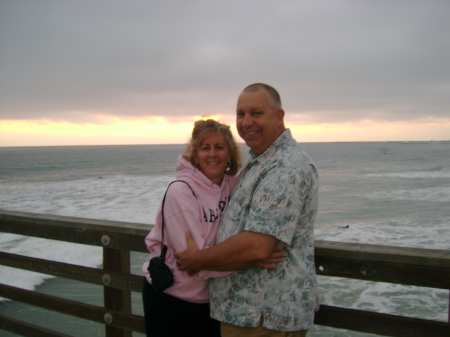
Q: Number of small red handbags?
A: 0